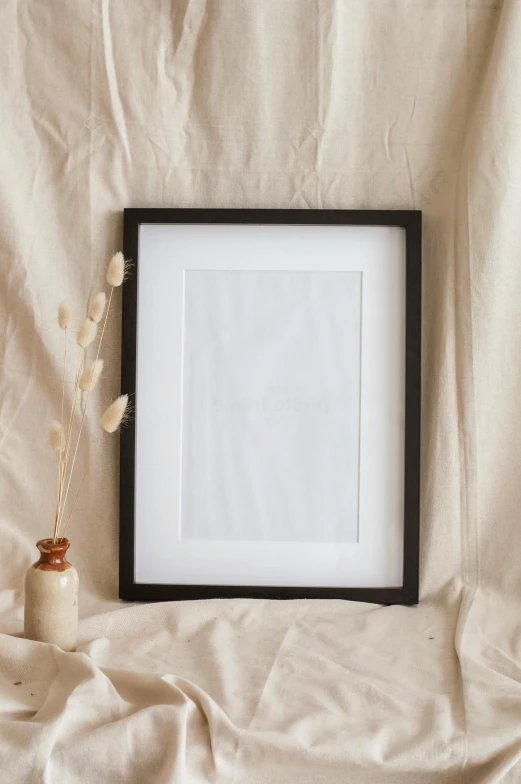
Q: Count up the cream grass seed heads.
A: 7